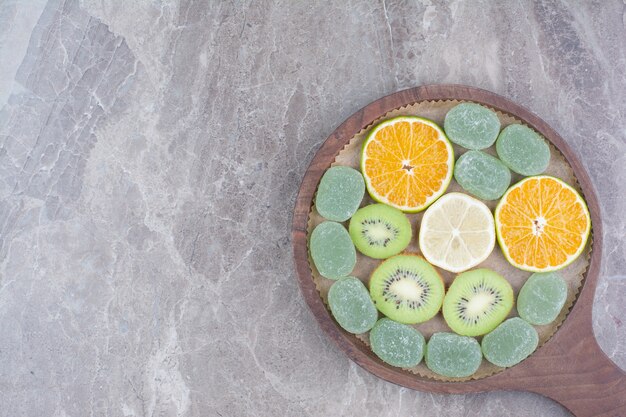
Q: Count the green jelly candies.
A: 10